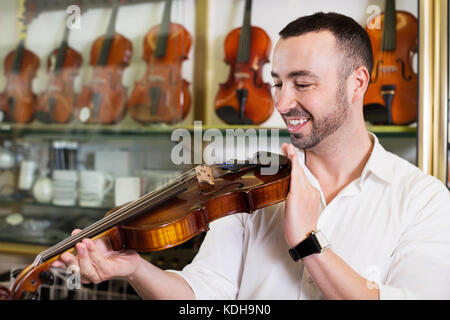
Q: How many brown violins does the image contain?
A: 7